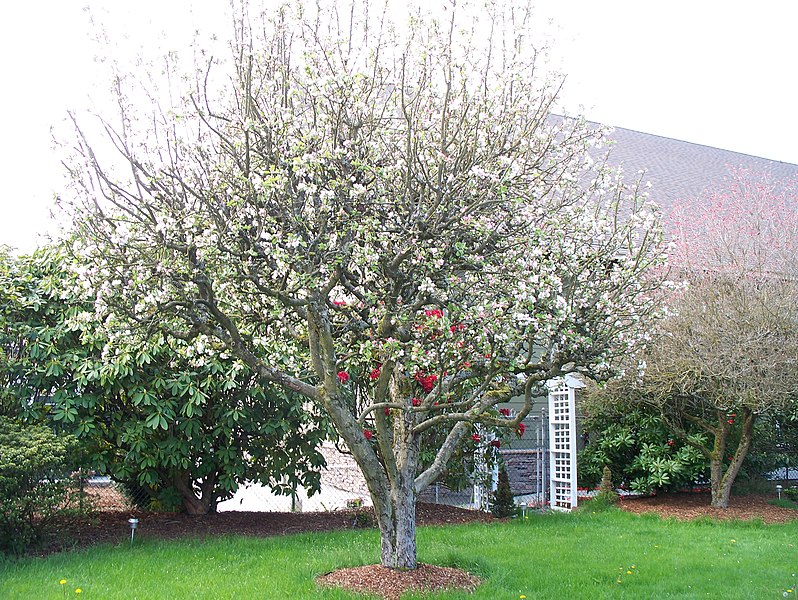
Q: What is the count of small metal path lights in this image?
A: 3